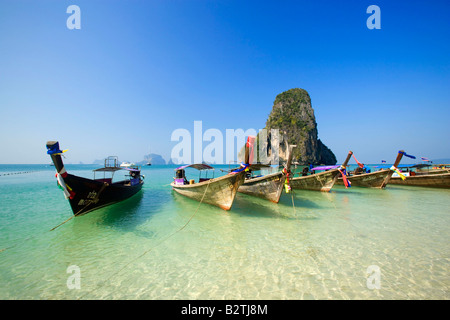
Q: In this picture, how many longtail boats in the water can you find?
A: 6